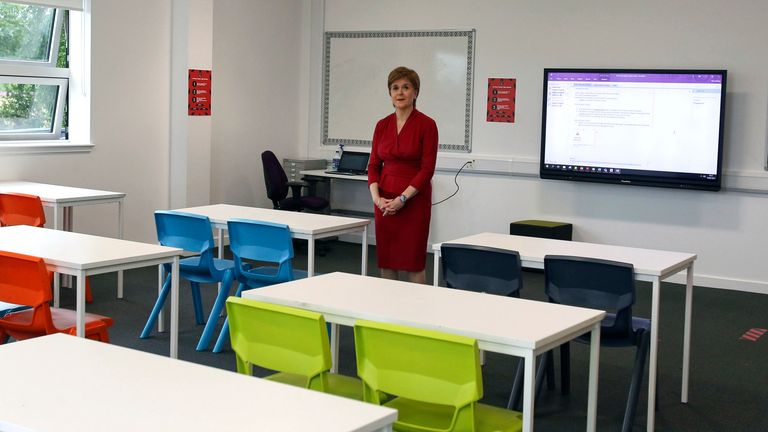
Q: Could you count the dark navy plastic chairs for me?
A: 2